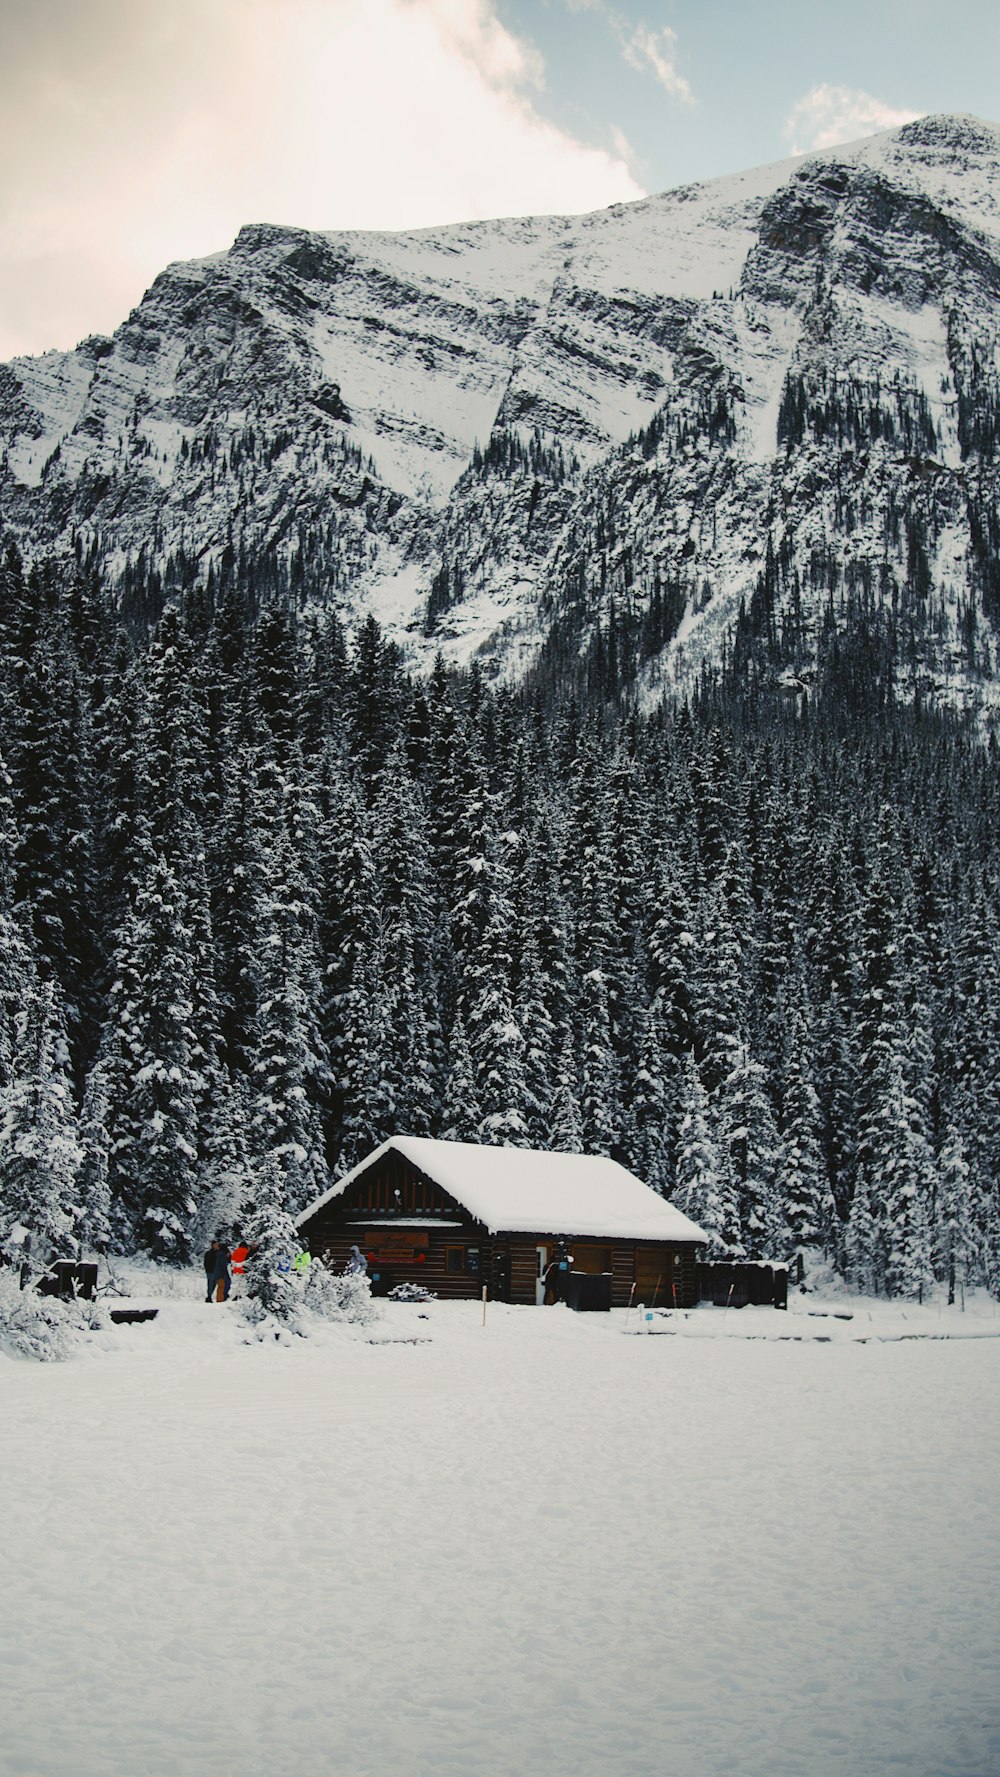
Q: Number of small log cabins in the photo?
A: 1